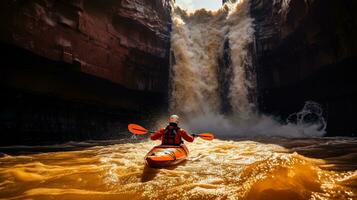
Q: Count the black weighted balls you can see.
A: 0